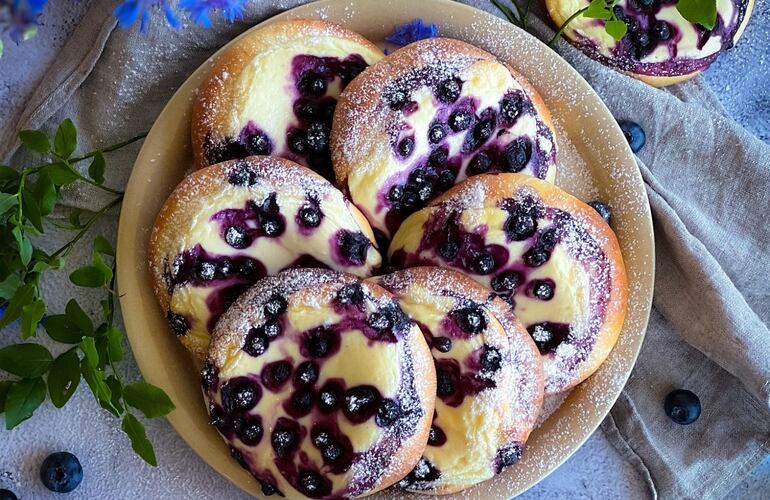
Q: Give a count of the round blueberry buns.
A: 7